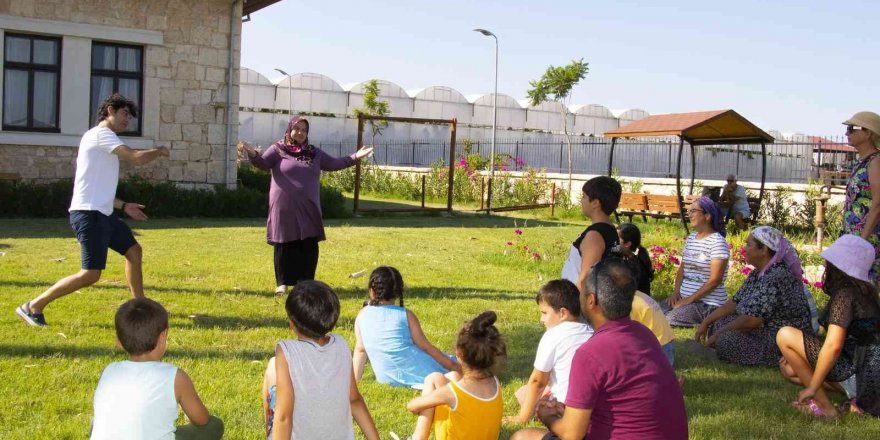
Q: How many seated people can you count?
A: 13